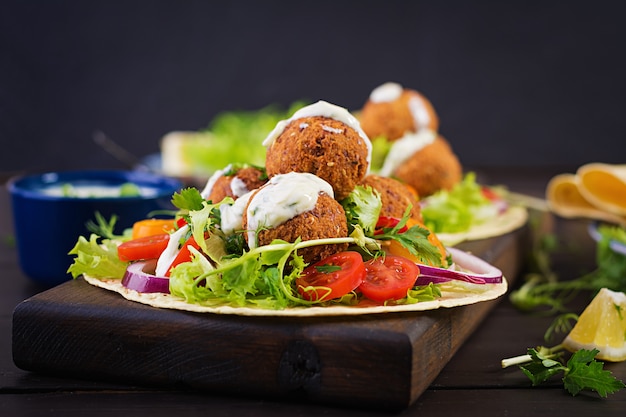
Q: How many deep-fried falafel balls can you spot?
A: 6